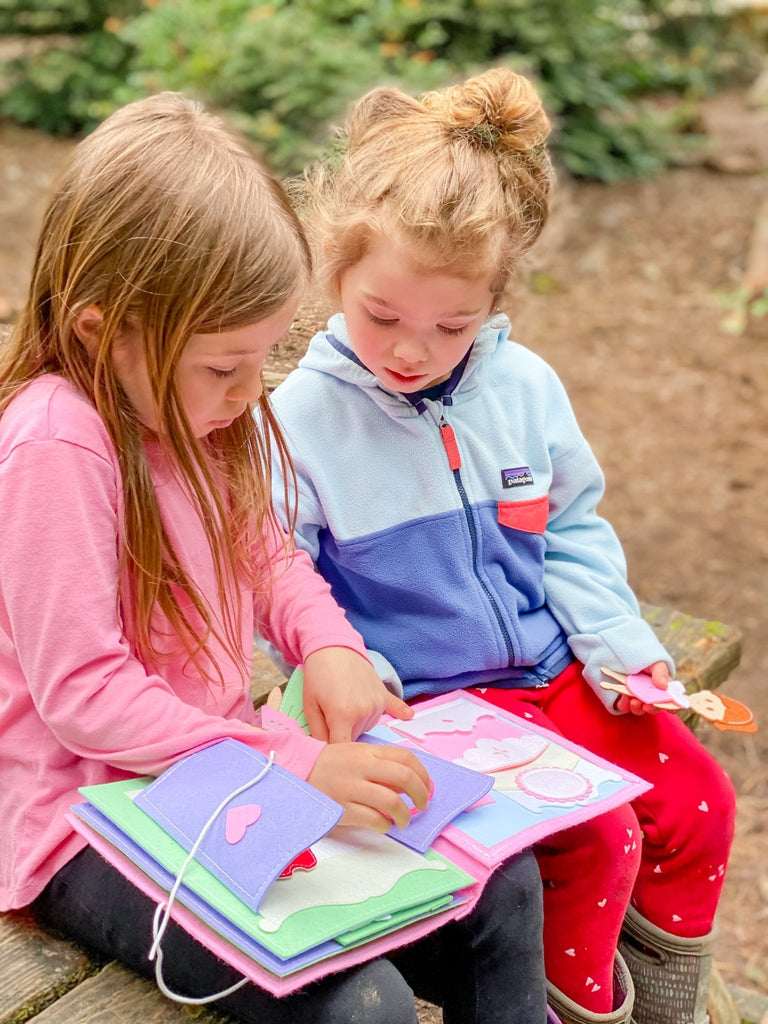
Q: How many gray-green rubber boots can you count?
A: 2